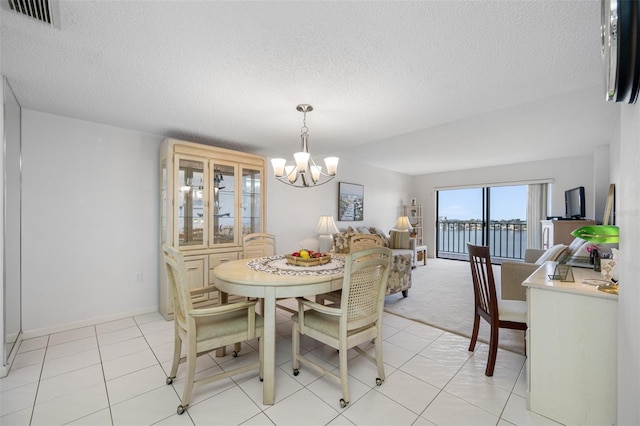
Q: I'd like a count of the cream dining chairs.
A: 4